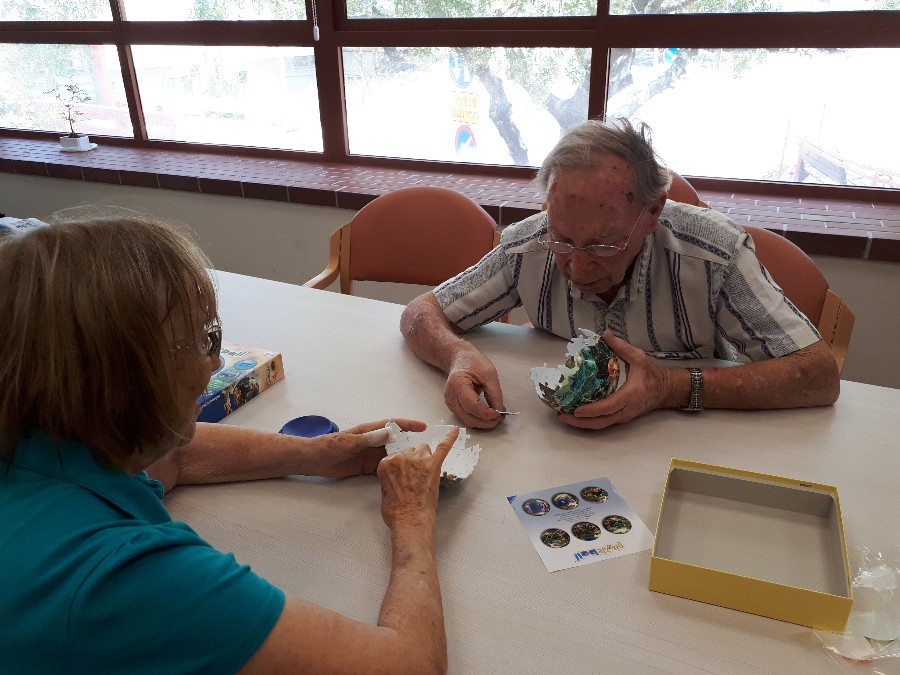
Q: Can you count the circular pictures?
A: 6